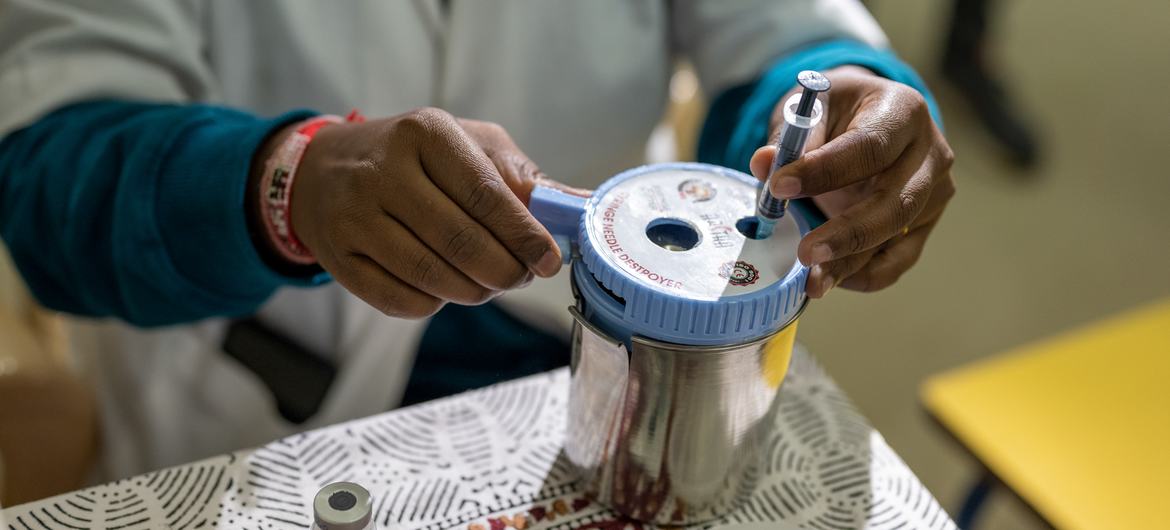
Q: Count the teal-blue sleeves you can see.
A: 2